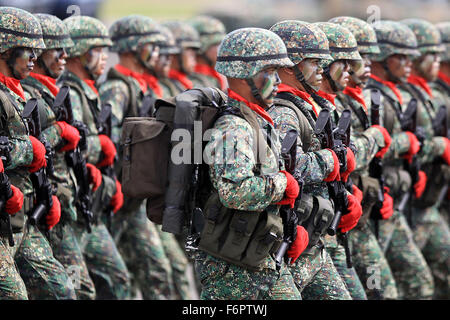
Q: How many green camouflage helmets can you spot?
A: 14